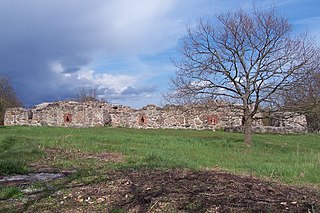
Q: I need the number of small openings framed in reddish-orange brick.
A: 3